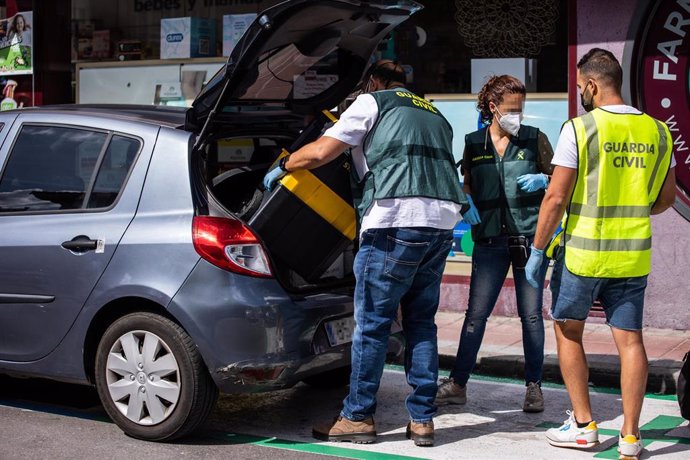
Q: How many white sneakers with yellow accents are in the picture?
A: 2